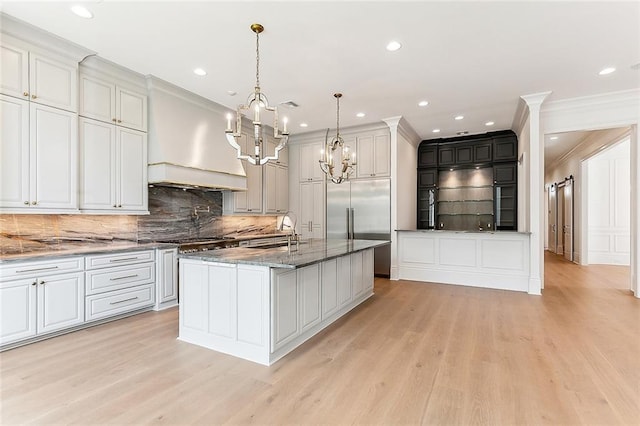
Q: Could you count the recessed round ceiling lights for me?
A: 11